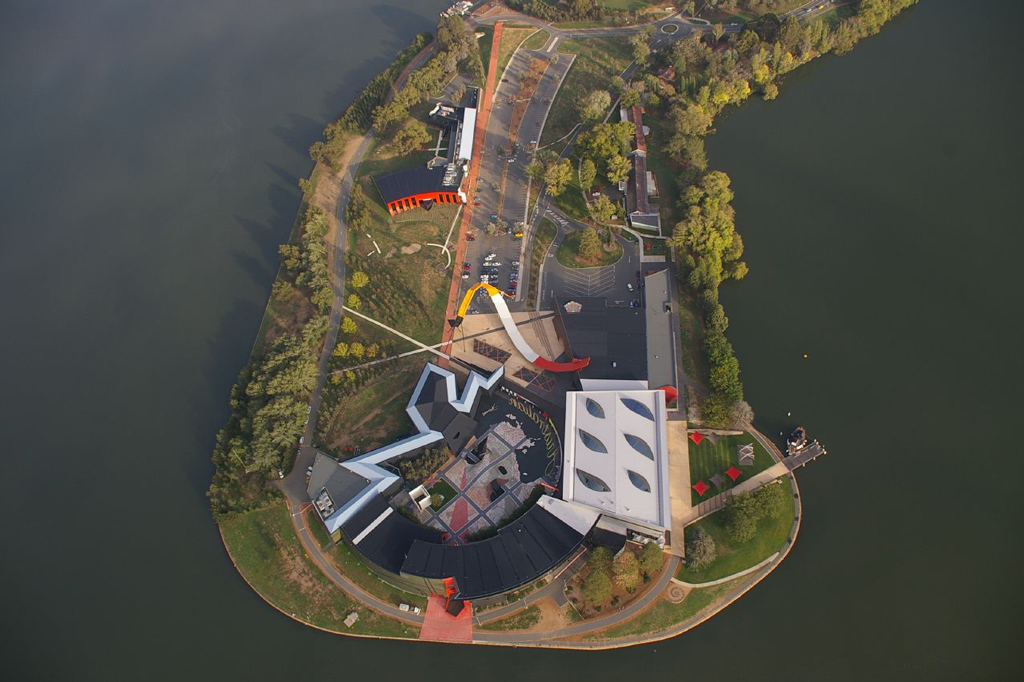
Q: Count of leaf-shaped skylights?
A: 6